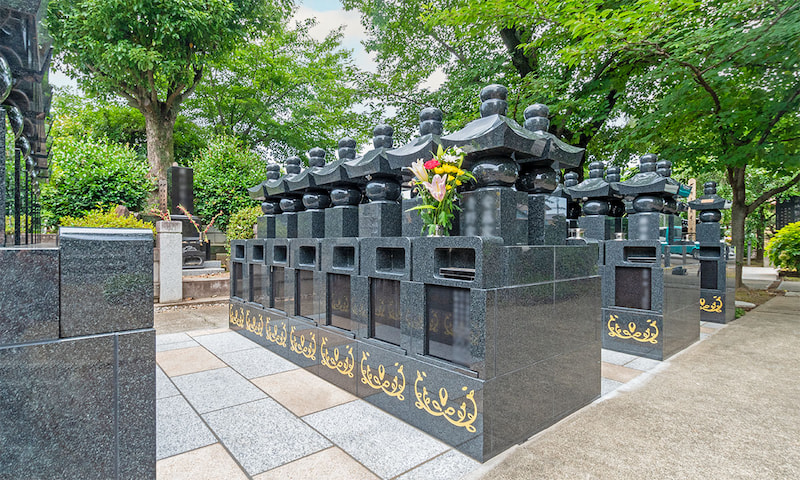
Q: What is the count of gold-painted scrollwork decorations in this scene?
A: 9